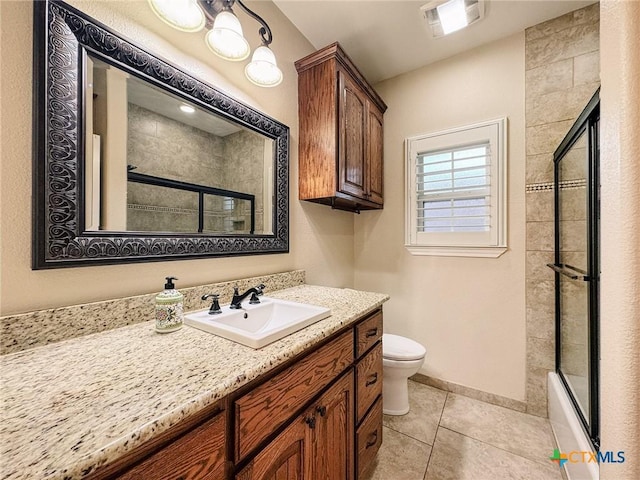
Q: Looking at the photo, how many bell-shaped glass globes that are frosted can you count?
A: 3